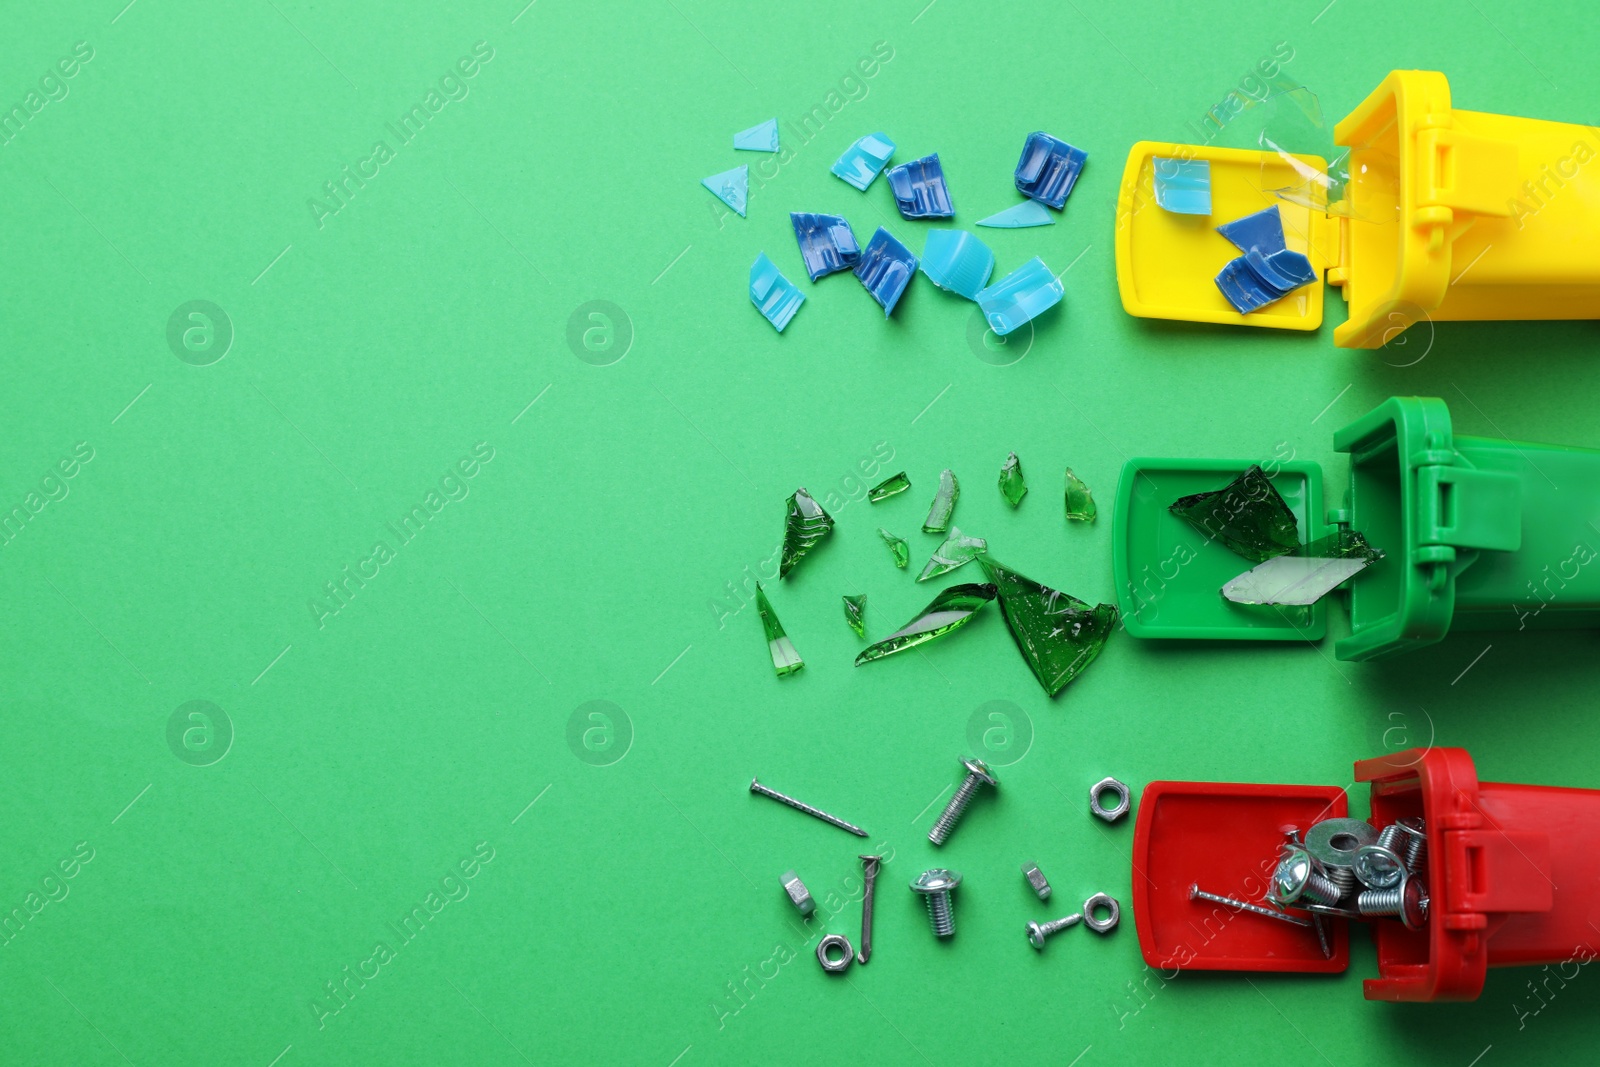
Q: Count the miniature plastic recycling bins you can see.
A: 3